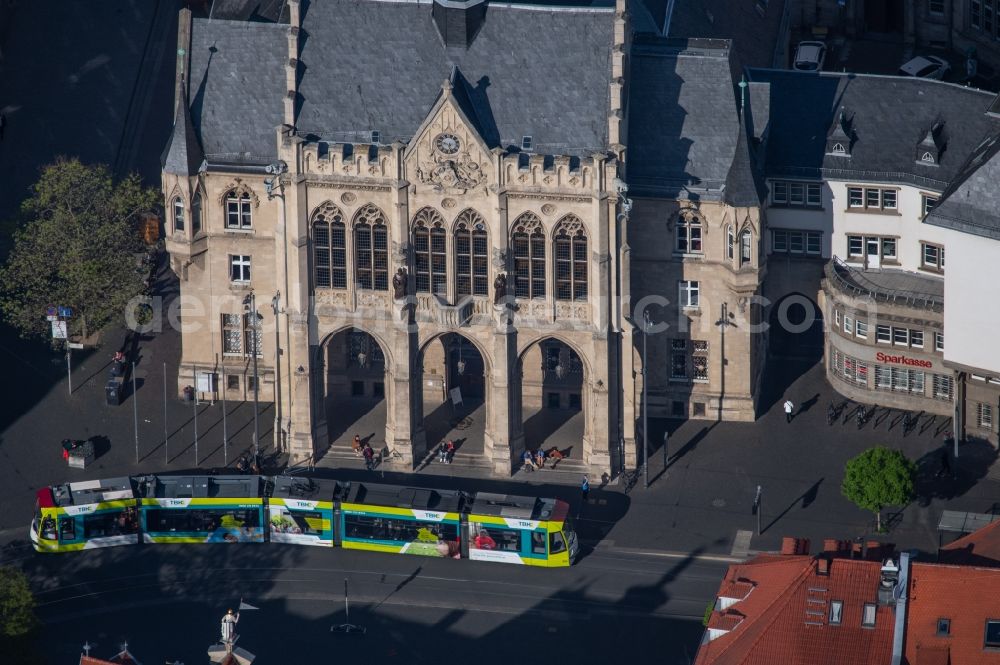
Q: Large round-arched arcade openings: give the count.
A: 3